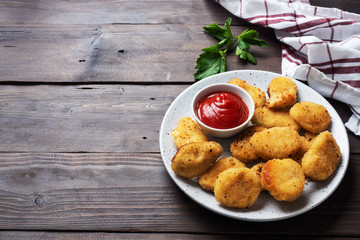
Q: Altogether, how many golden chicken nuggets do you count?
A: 14